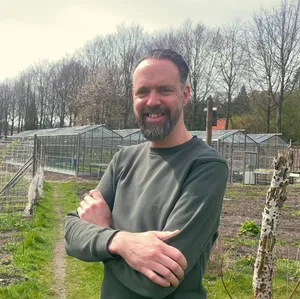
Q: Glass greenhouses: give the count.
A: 4